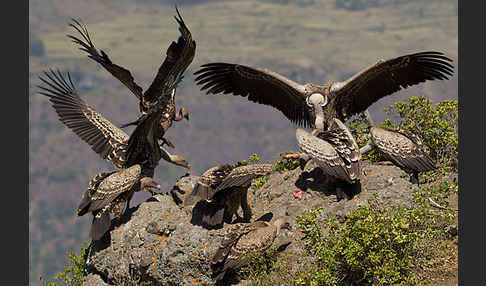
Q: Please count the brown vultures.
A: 8